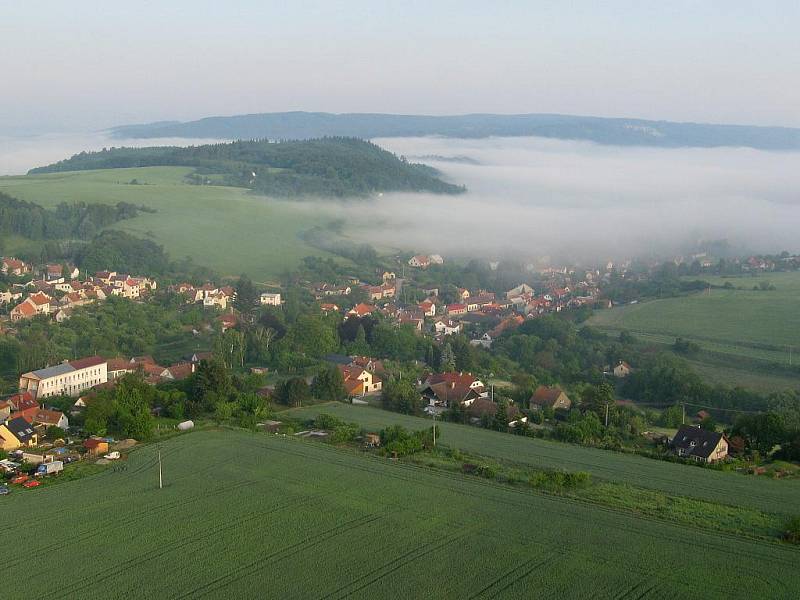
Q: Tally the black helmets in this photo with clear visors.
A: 0